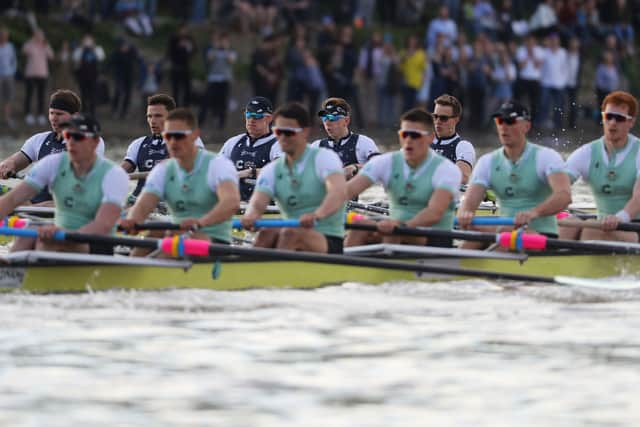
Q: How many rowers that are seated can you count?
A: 11